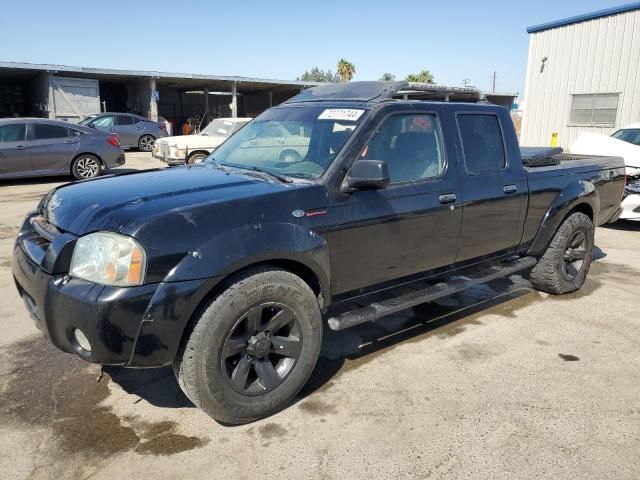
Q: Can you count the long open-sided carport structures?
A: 1